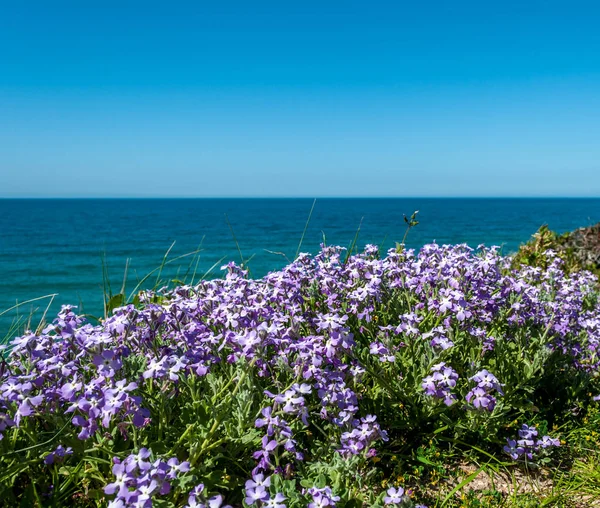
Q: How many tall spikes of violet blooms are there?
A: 0